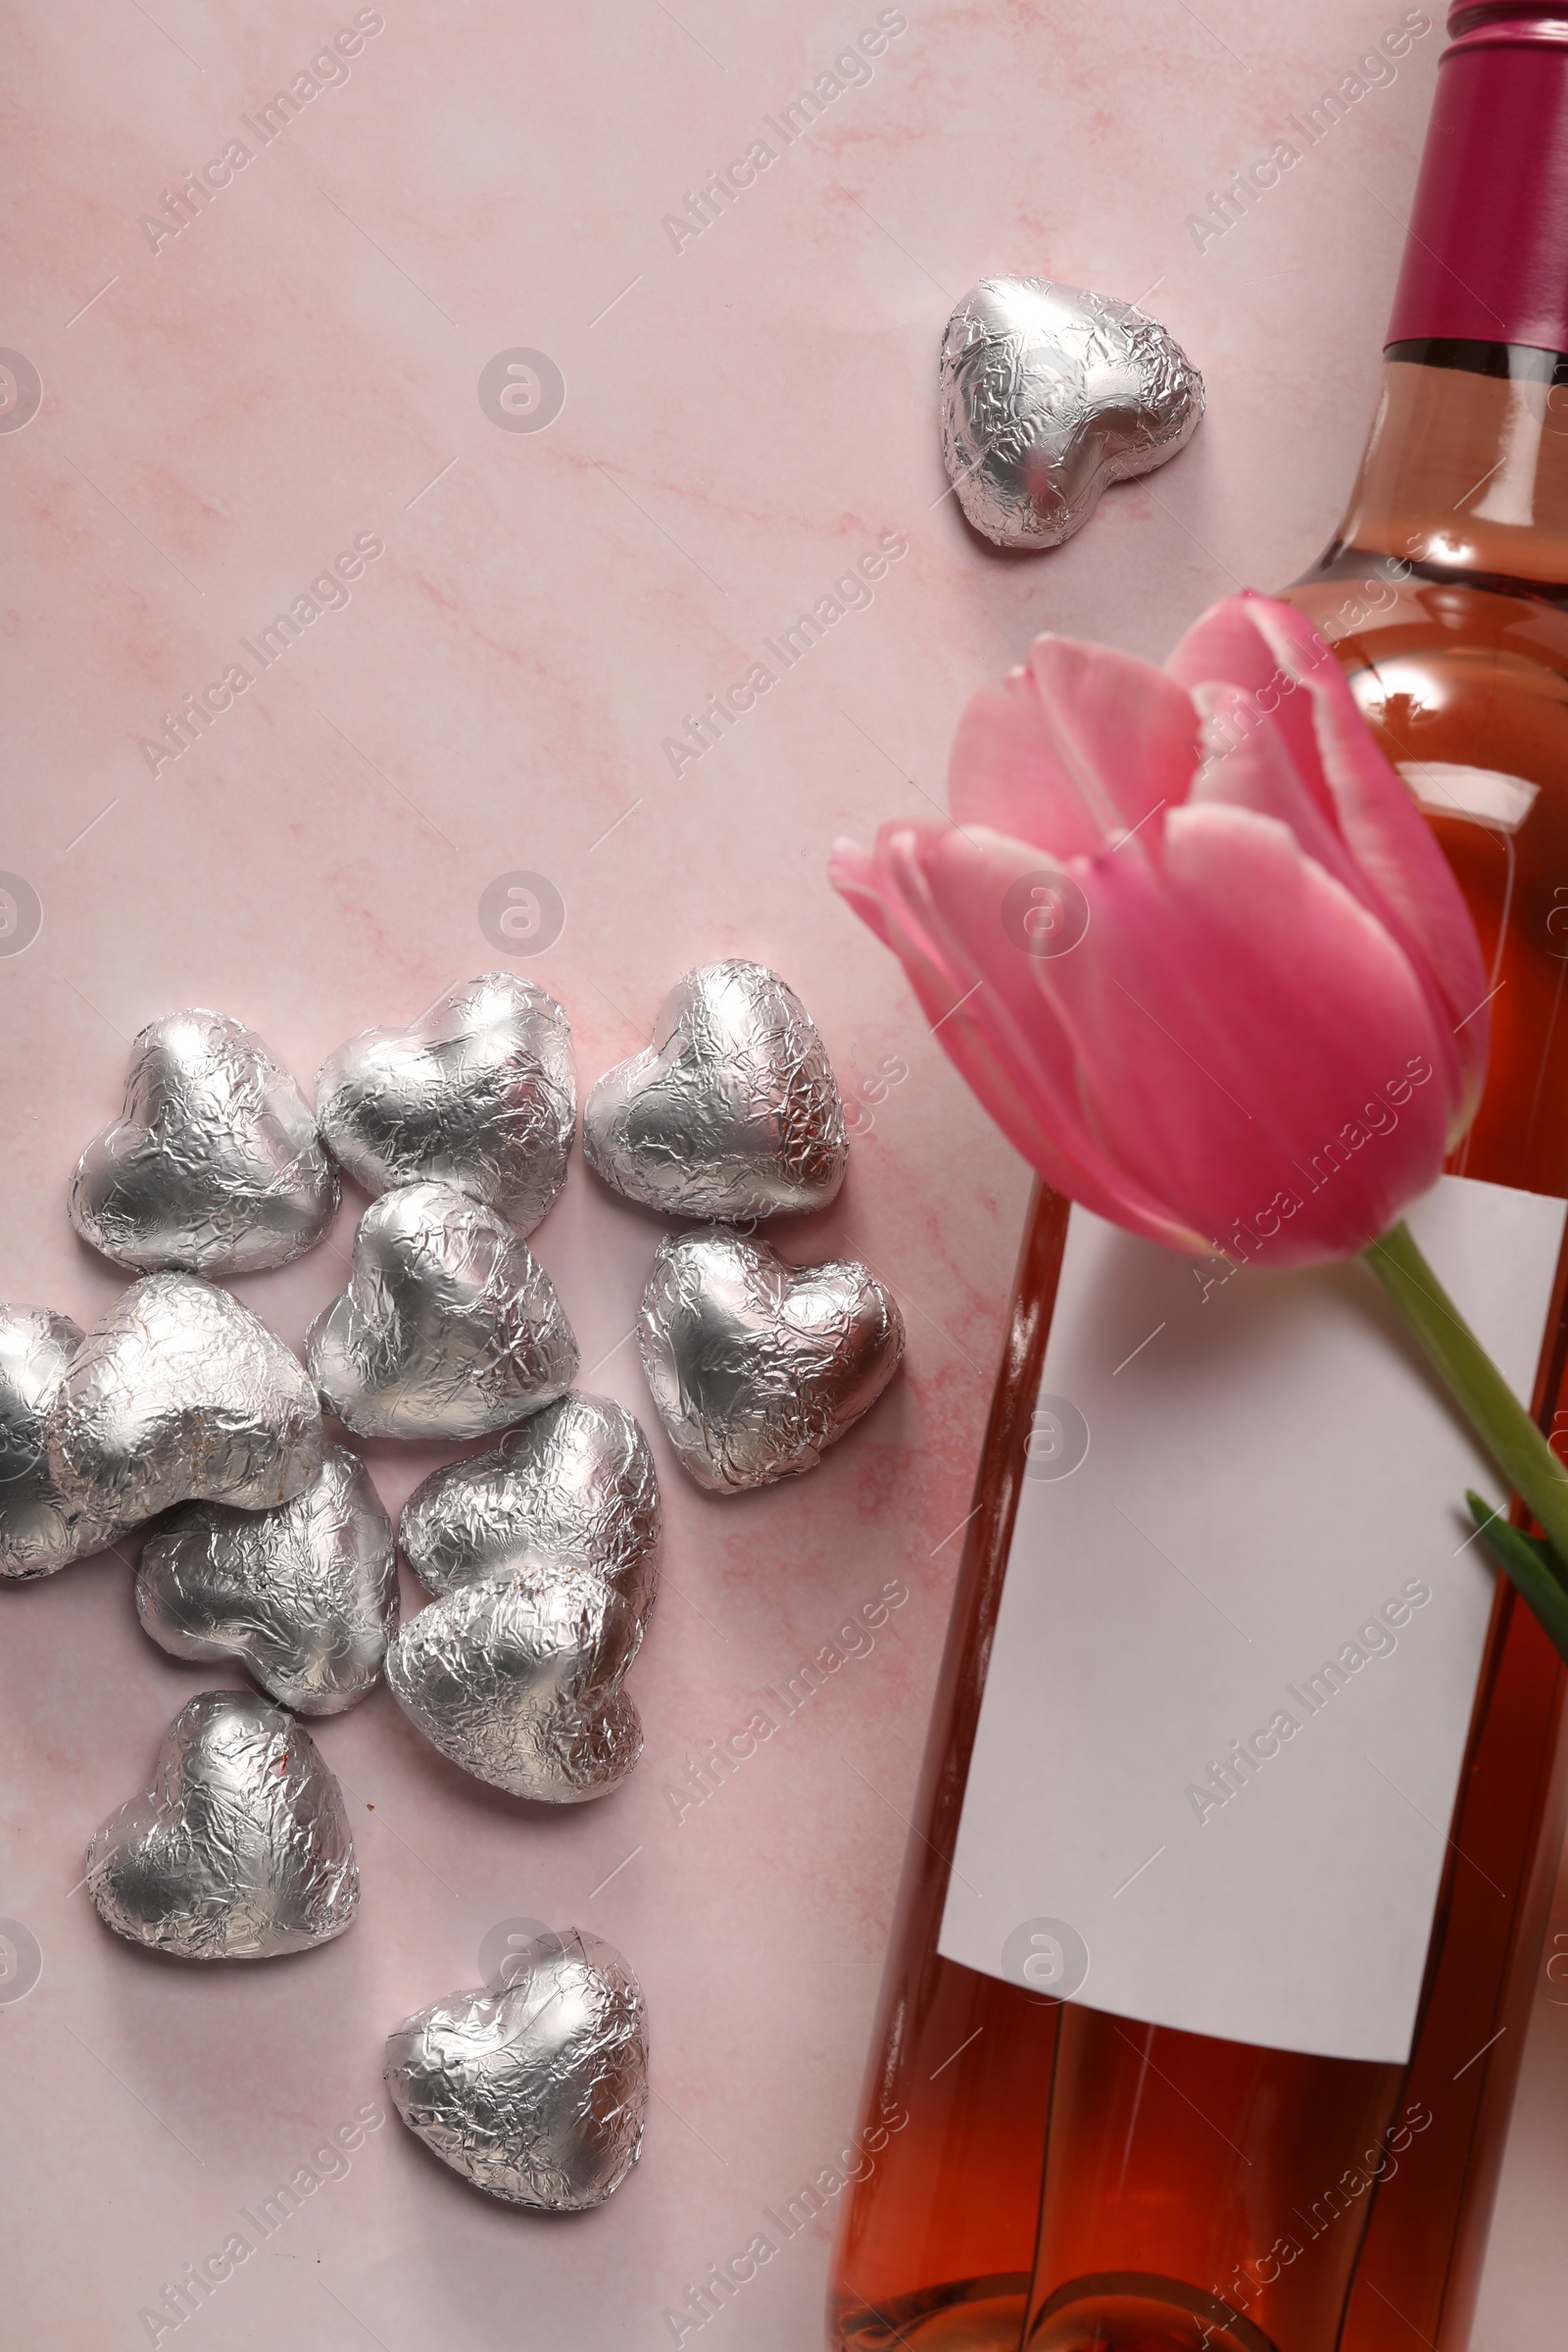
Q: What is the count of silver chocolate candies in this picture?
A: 13